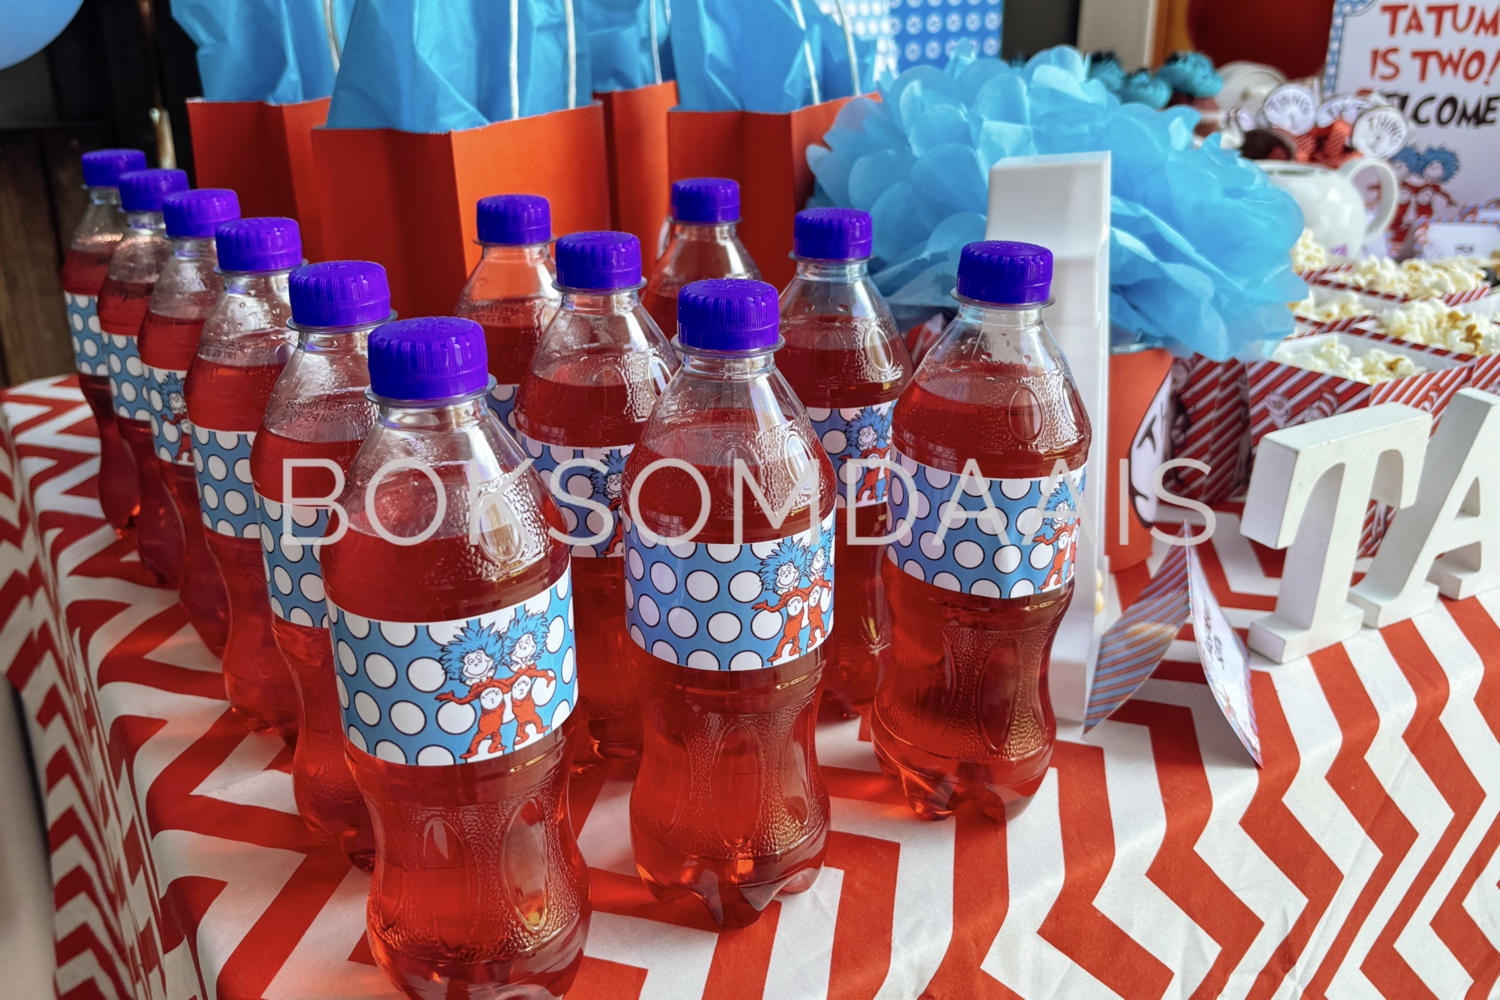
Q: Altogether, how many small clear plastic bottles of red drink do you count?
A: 12